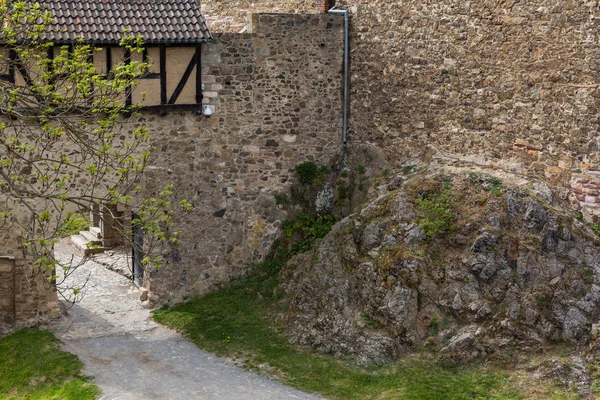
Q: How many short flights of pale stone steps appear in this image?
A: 1